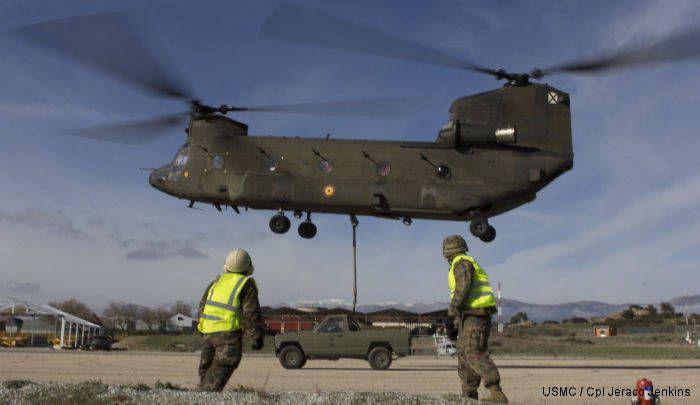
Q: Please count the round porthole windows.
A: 5